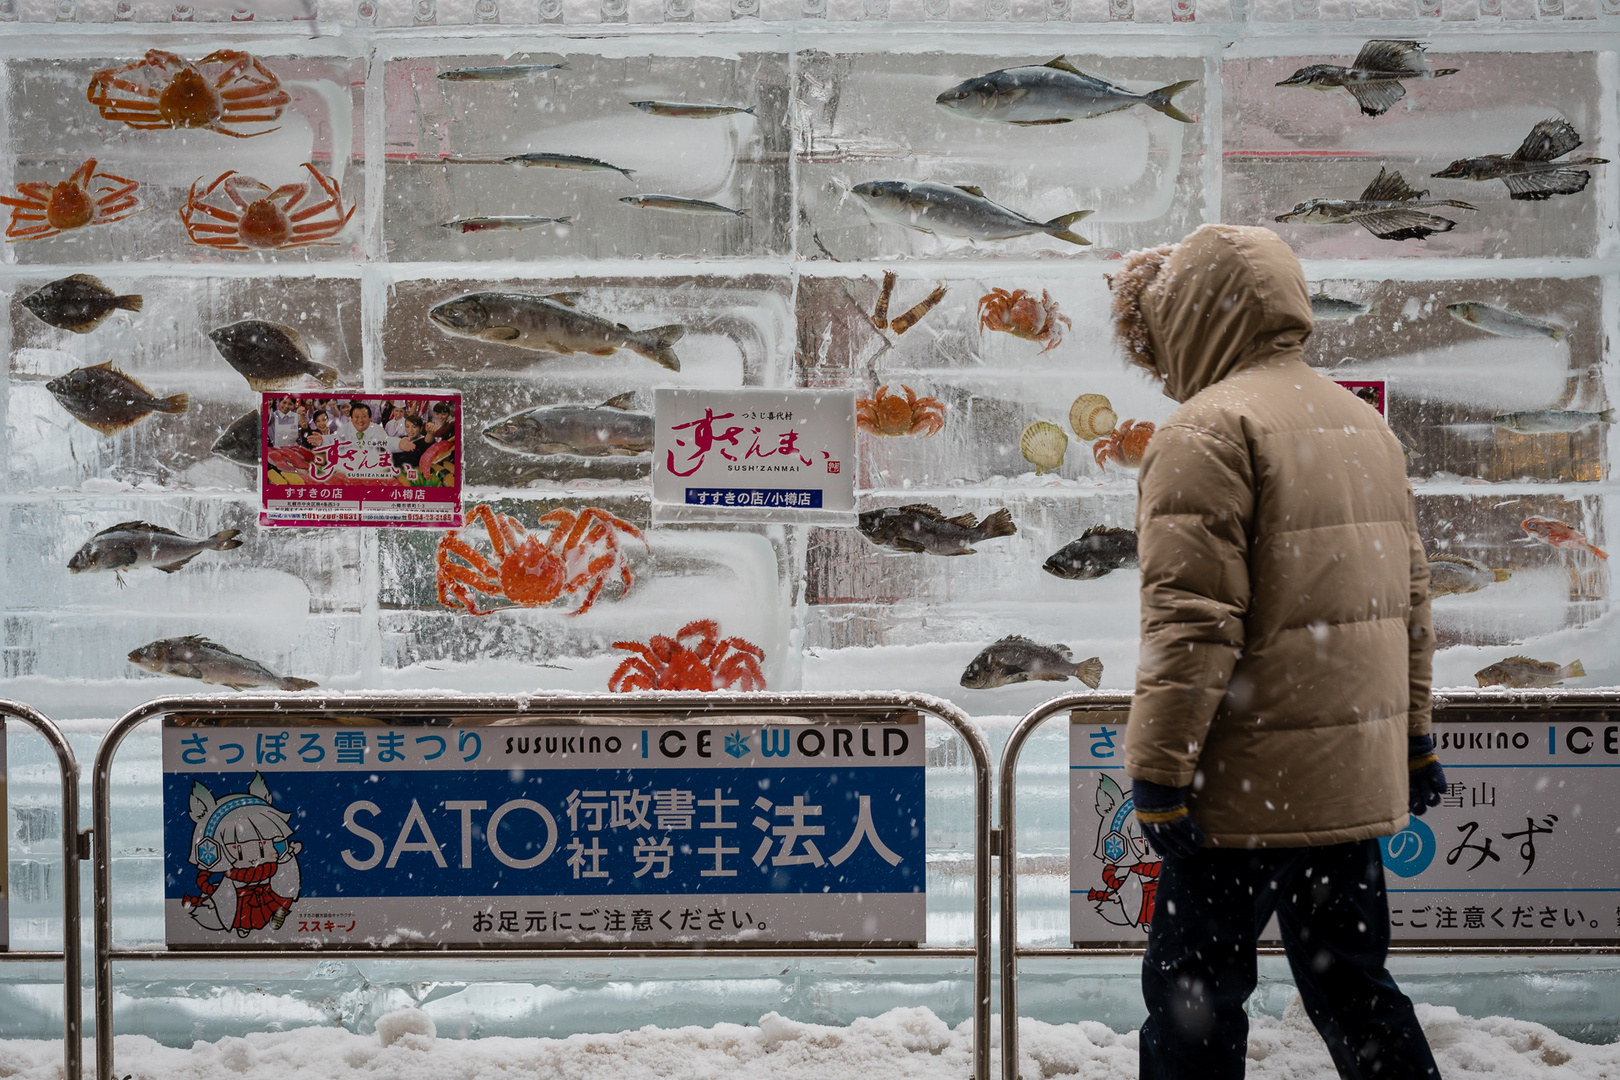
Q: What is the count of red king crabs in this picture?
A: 2